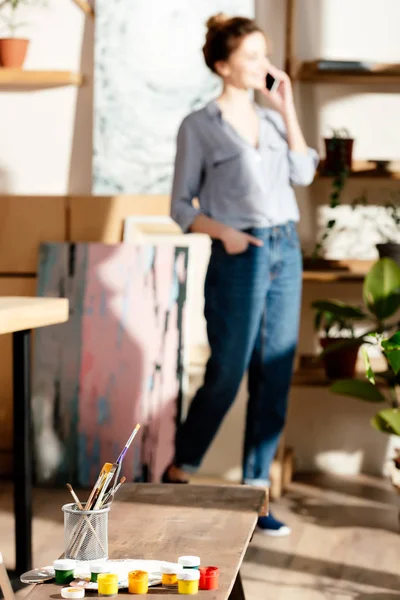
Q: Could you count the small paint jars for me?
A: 8